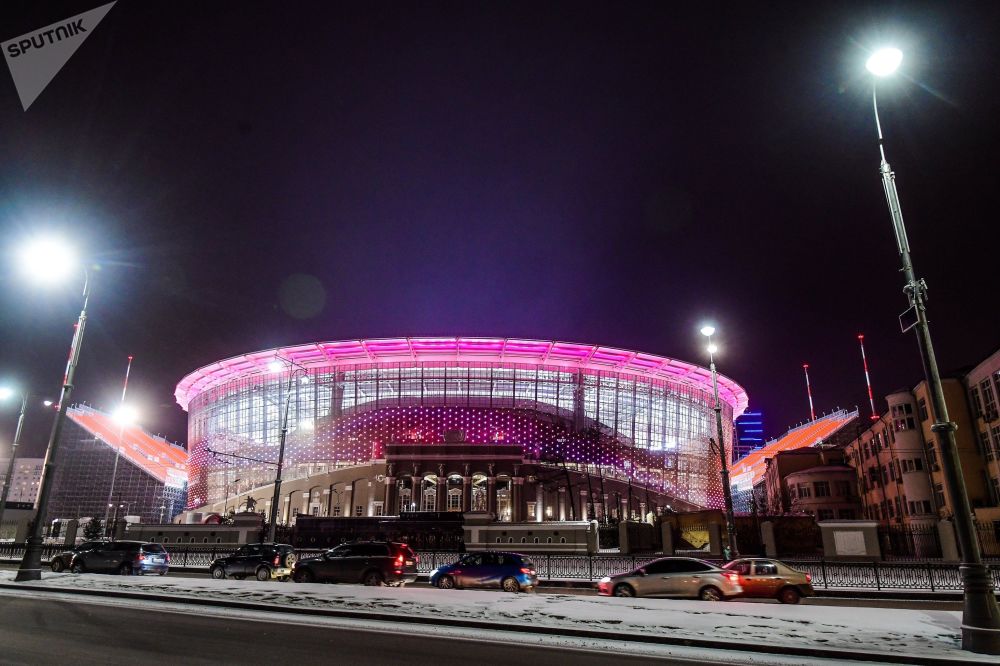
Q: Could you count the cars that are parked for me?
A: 7